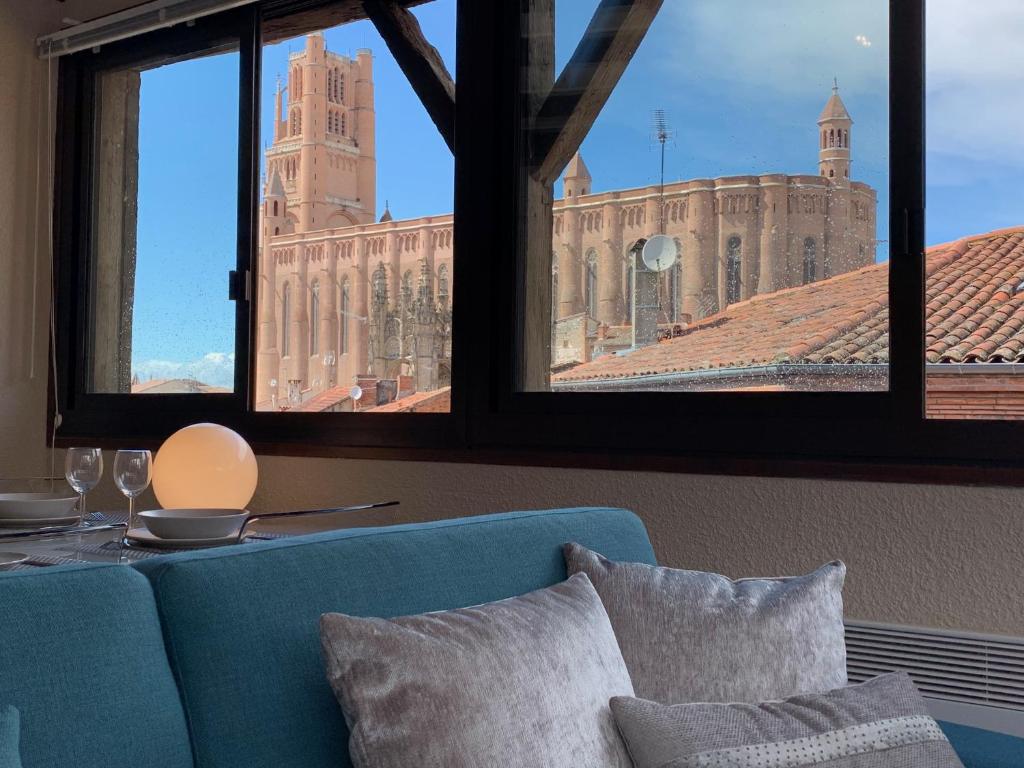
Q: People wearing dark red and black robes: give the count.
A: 0